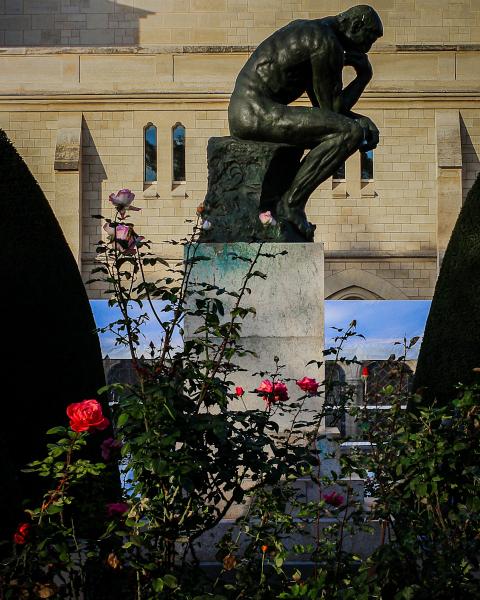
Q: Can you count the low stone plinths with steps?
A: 1